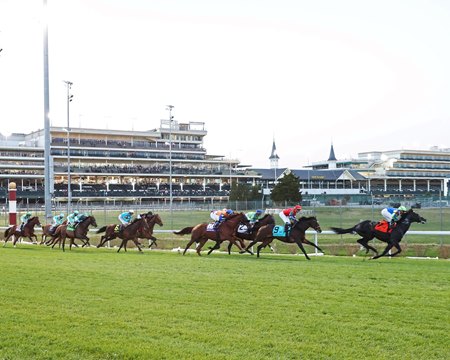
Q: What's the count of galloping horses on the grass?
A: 10